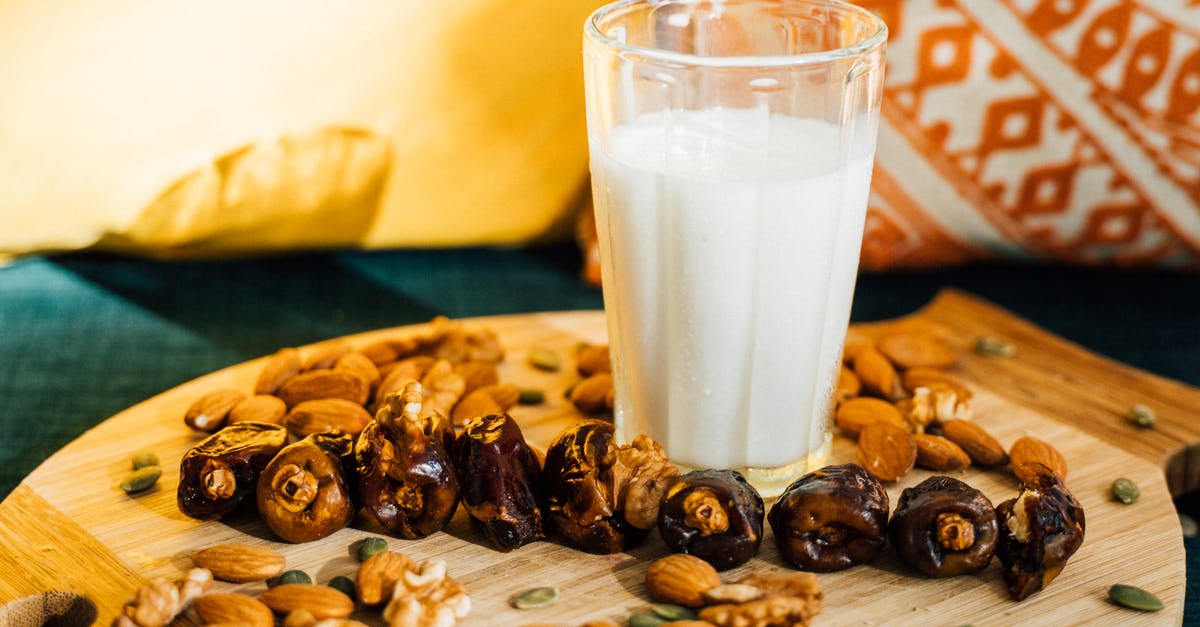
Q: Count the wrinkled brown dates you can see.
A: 9